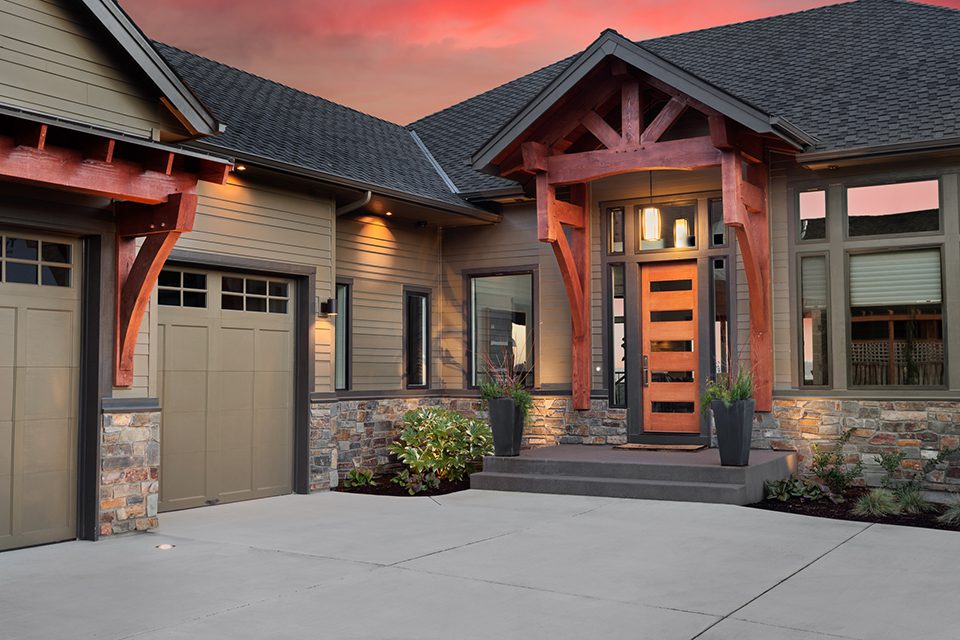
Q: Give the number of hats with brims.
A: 0